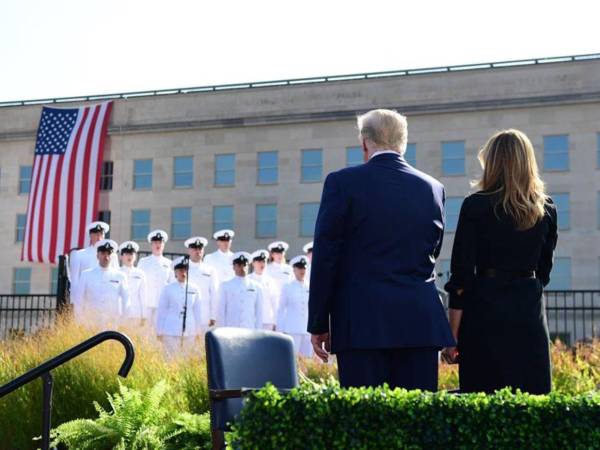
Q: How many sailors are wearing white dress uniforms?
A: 12